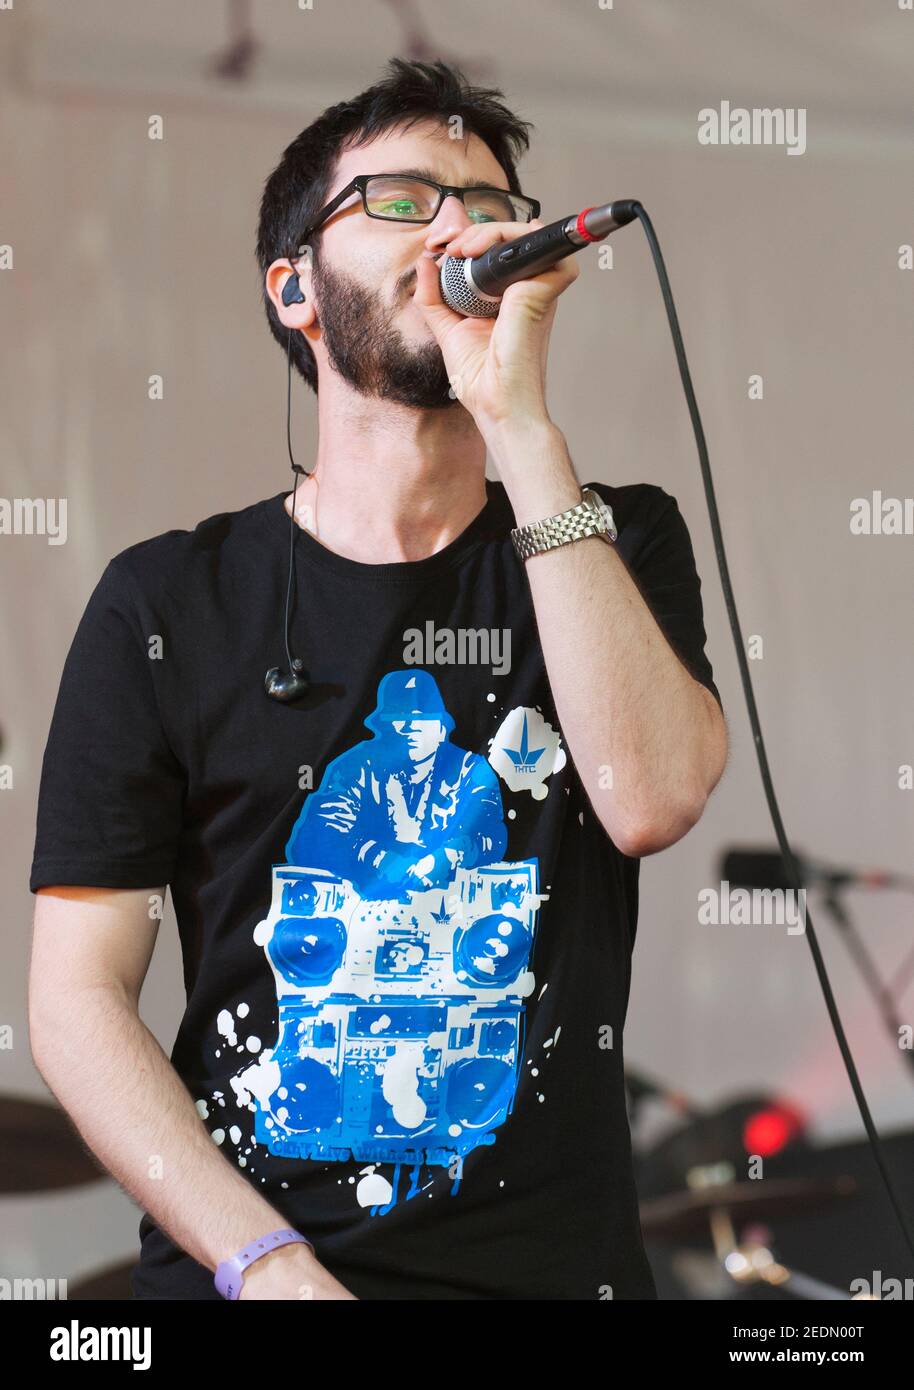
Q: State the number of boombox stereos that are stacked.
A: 2